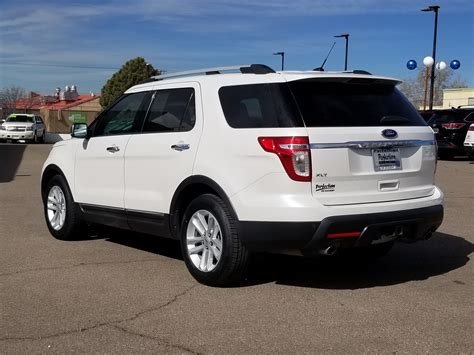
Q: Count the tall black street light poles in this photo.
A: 3